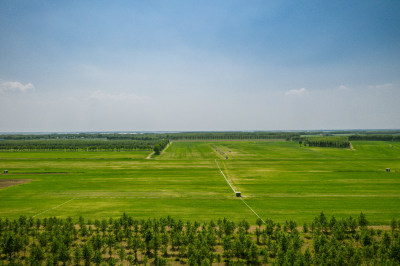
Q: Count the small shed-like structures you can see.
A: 3